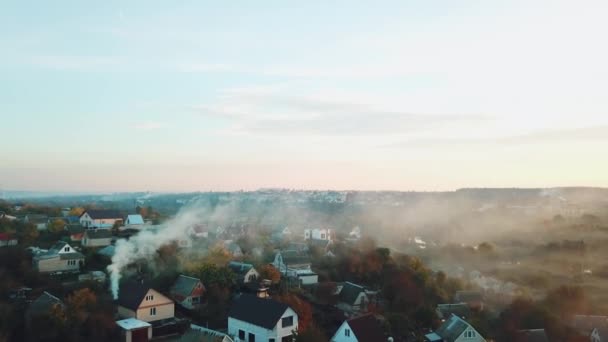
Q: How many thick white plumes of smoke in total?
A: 1